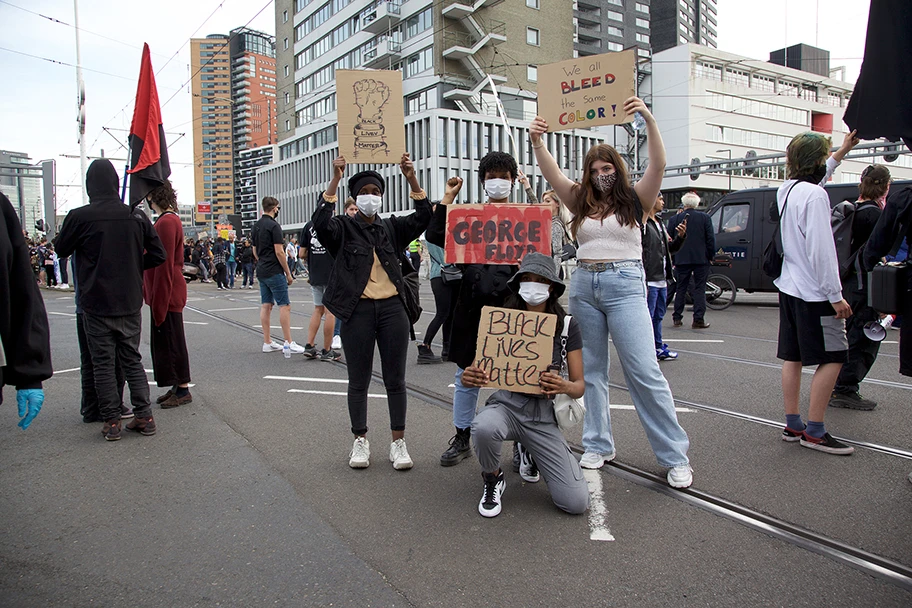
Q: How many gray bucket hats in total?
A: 1